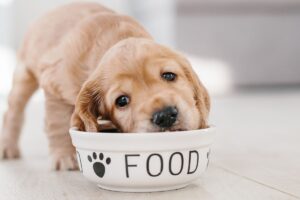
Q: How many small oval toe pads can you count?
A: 4